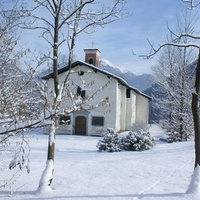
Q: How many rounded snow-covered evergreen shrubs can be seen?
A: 2